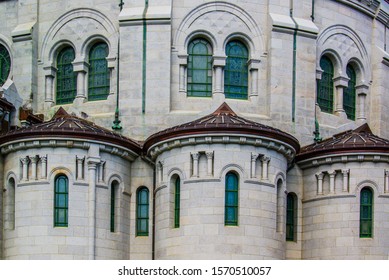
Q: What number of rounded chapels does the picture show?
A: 3